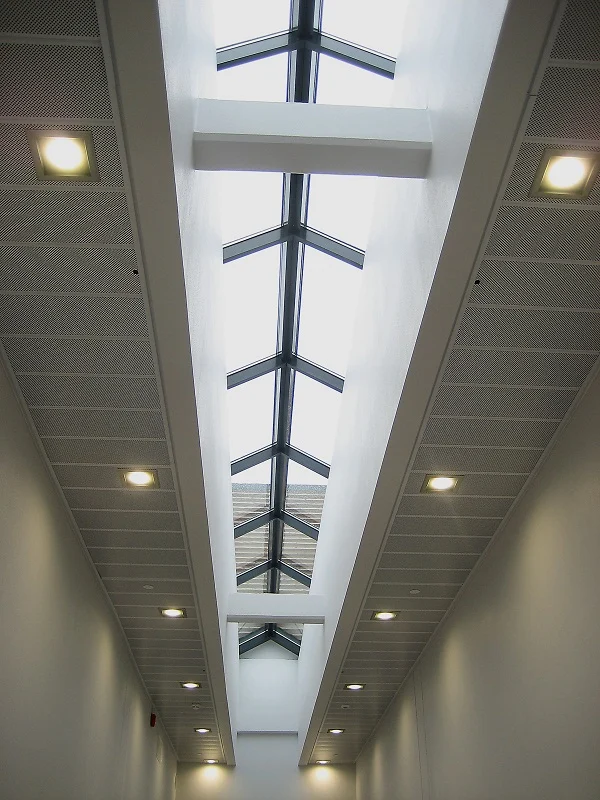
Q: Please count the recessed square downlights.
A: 12